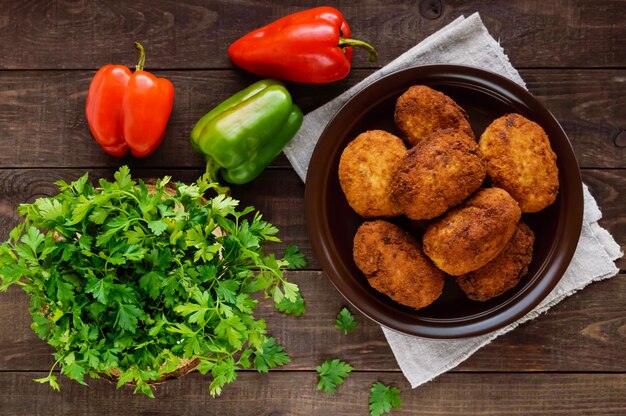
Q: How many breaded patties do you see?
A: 7